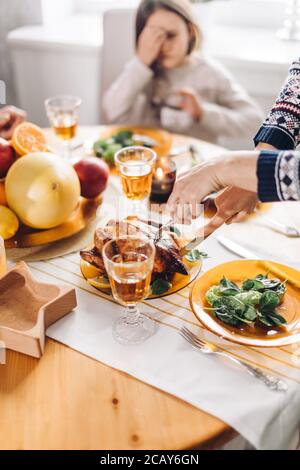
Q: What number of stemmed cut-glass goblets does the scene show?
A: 3